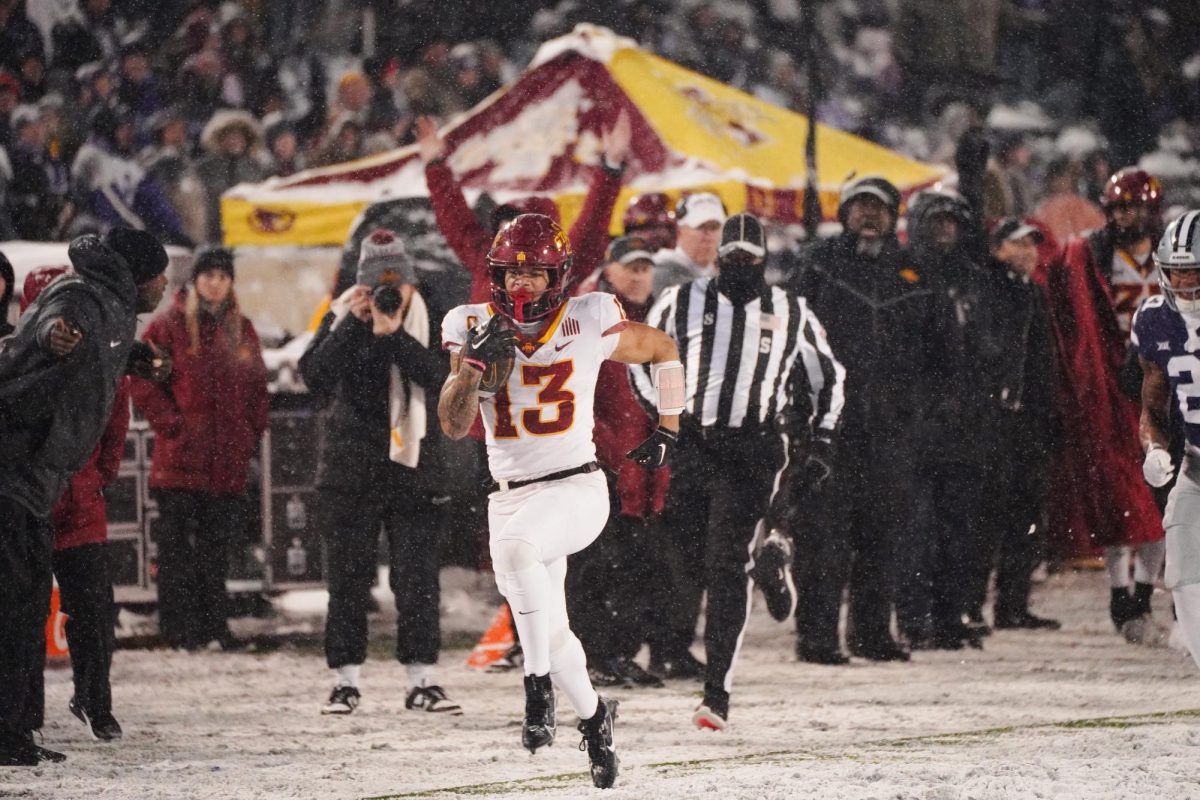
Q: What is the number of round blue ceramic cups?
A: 0